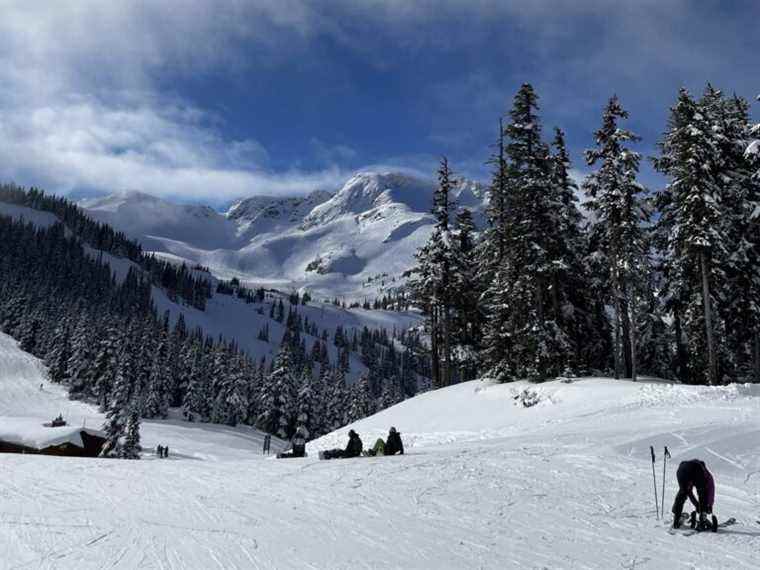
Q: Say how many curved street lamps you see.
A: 0